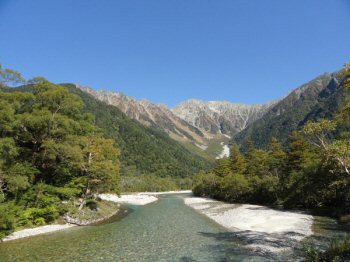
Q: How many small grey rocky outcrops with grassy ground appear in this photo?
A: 1